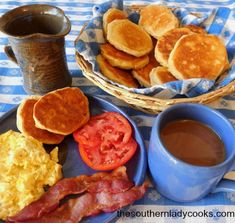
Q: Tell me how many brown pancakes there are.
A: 12